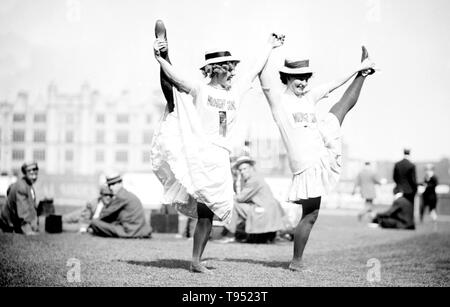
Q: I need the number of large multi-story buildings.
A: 1